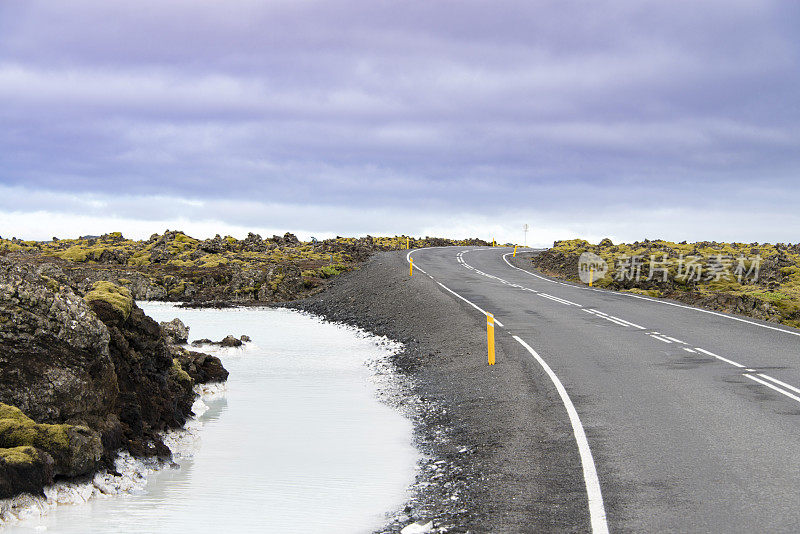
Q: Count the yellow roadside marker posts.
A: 6